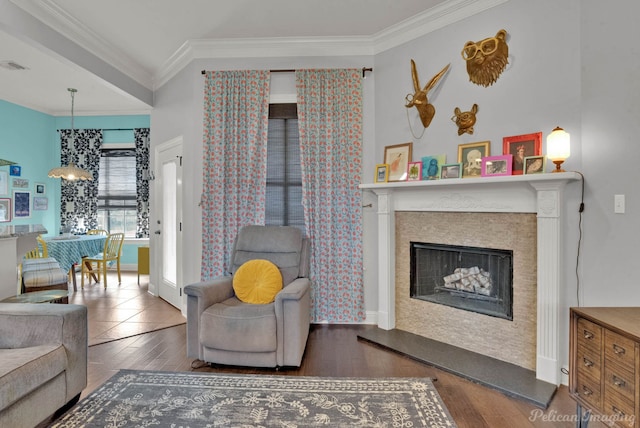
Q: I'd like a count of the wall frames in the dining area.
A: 7